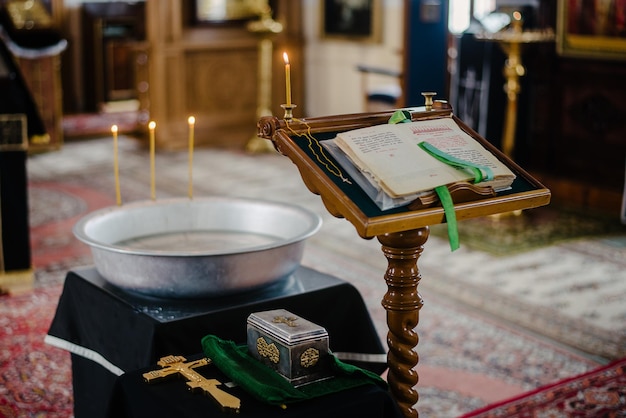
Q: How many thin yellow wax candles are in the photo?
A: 4